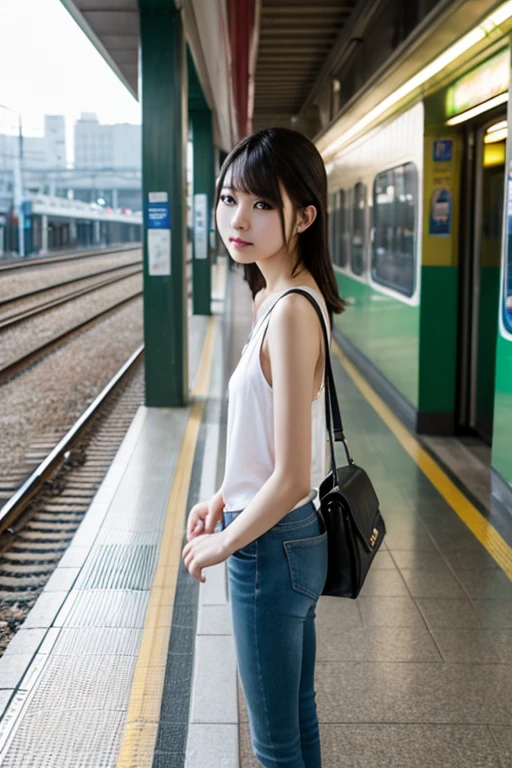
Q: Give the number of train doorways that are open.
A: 1